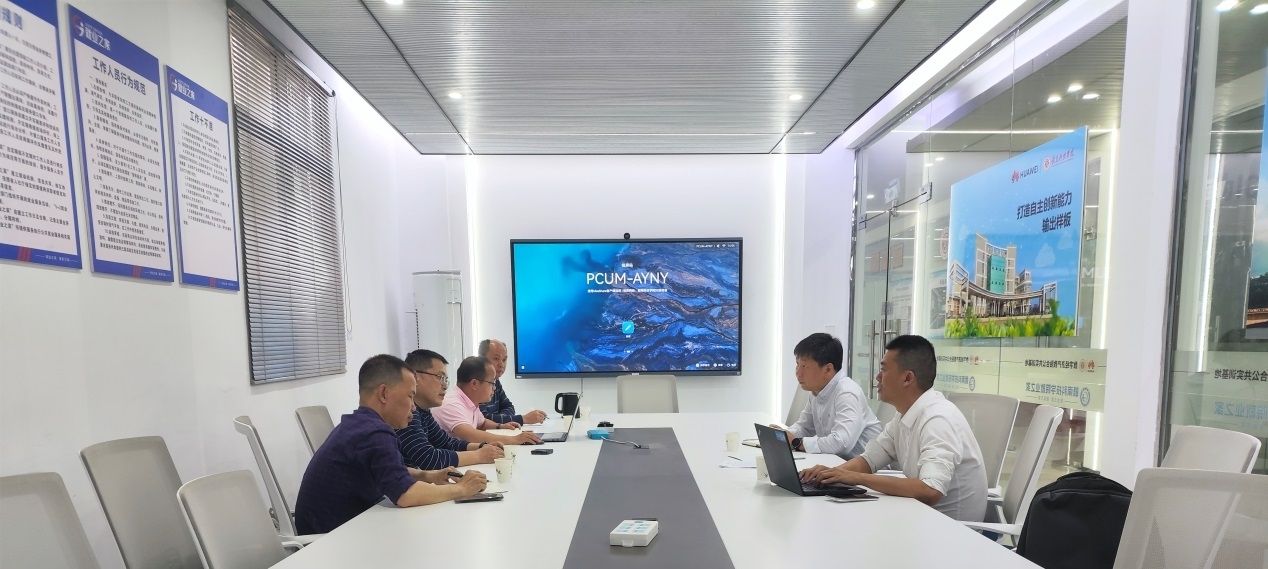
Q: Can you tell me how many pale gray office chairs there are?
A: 12